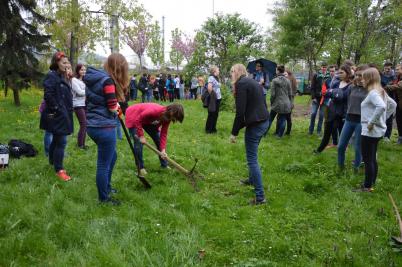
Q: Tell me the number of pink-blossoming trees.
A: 2